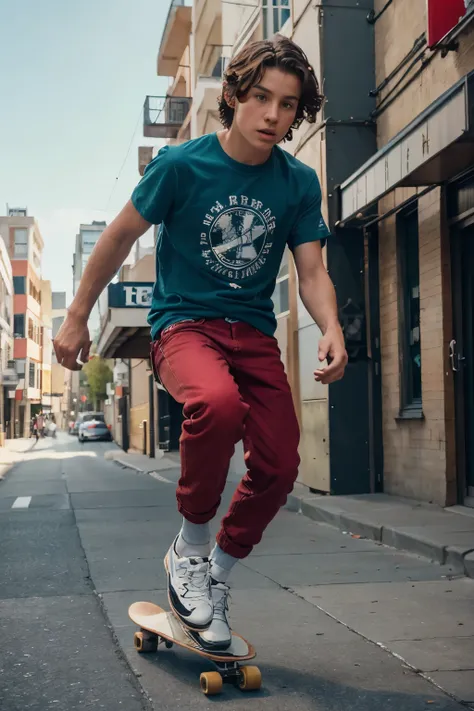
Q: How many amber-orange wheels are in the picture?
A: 3